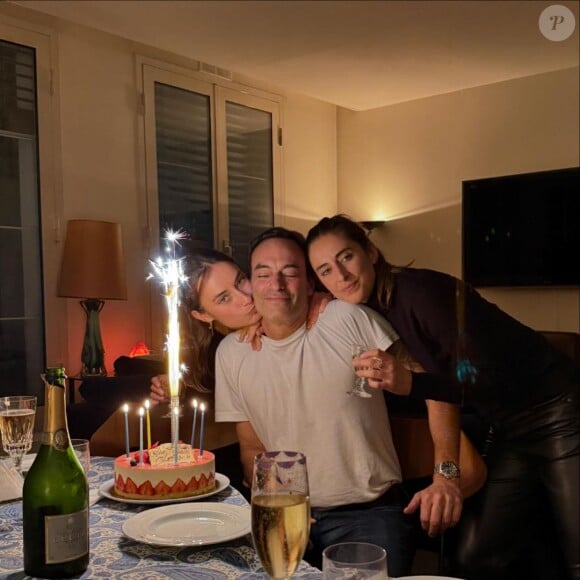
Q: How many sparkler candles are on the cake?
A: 1